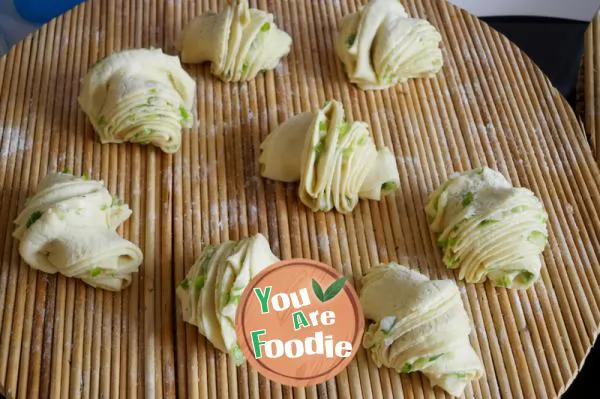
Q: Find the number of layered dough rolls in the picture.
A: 8